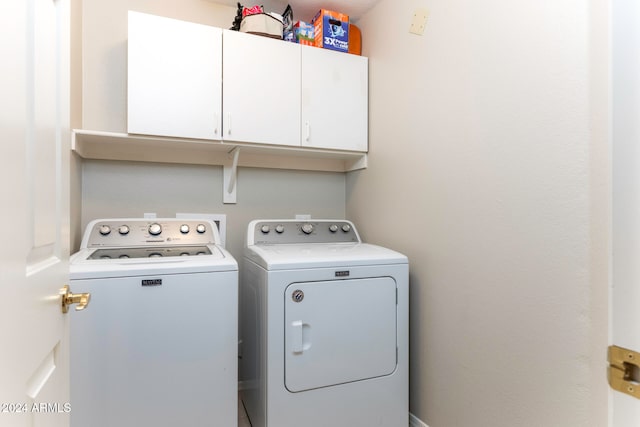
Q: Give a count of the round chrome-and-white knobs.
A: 10